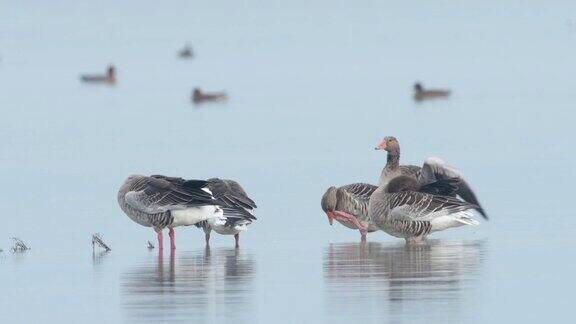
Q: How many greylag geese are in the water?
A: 5